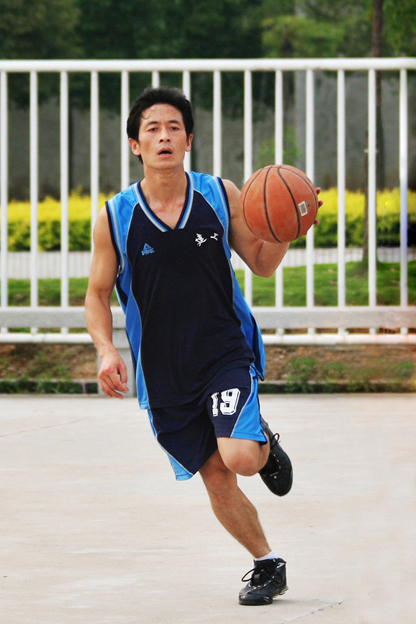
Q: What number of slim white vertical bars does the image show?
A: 14